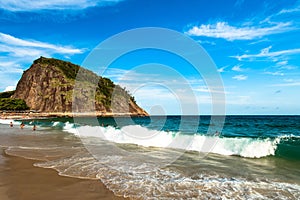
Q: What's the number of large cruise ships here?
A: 0